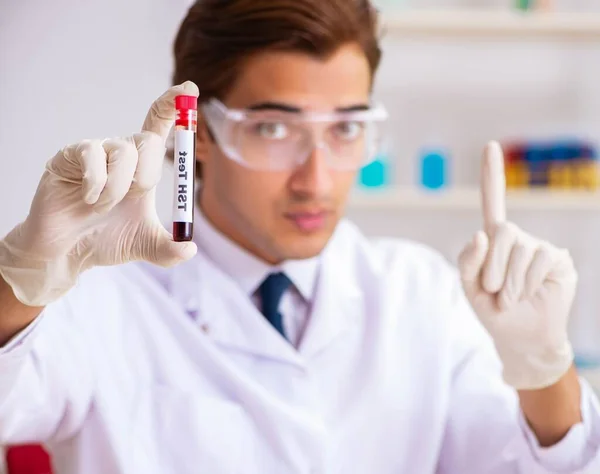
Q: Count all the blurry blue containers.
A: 2